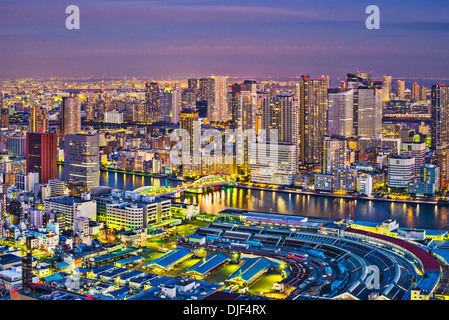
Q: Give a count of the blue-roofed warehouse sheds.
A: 3